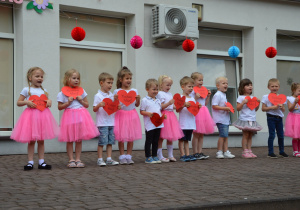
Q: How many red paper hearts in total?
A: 12